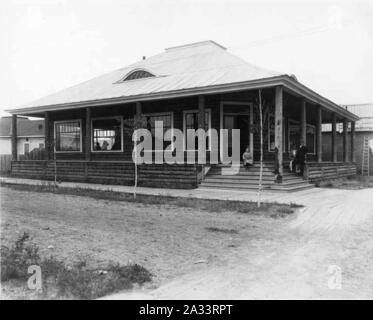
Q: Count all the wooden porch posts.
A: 11